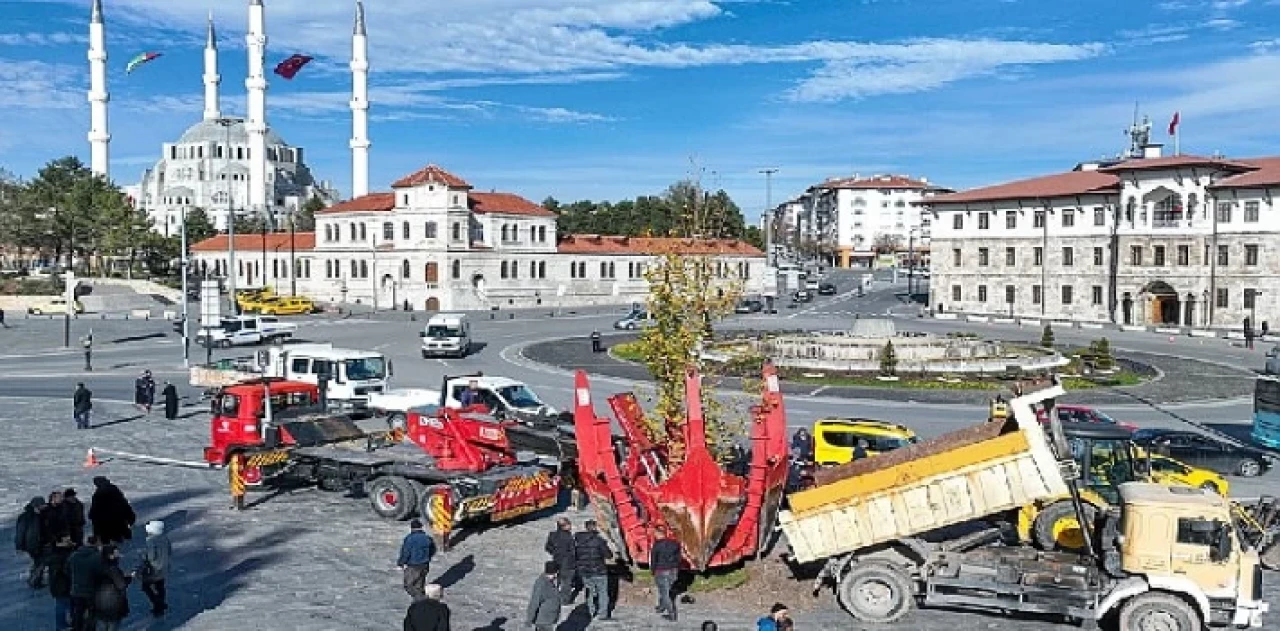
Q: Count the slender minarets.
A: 4